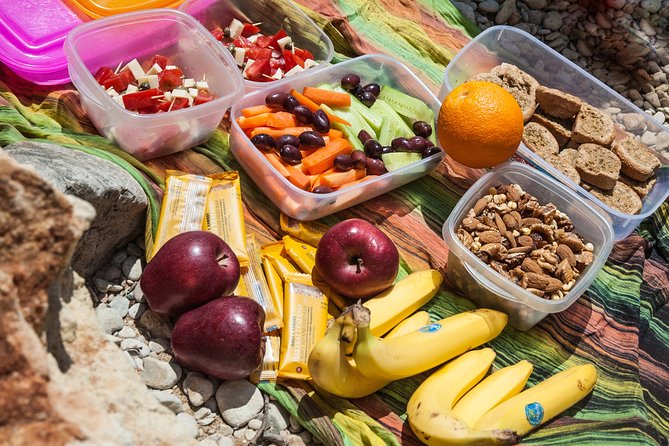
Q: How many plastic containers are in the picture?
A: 5